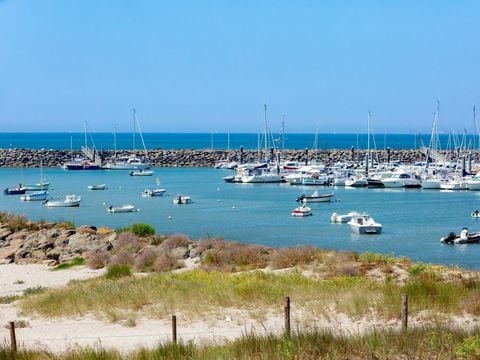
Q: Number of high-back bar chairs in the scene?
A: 0